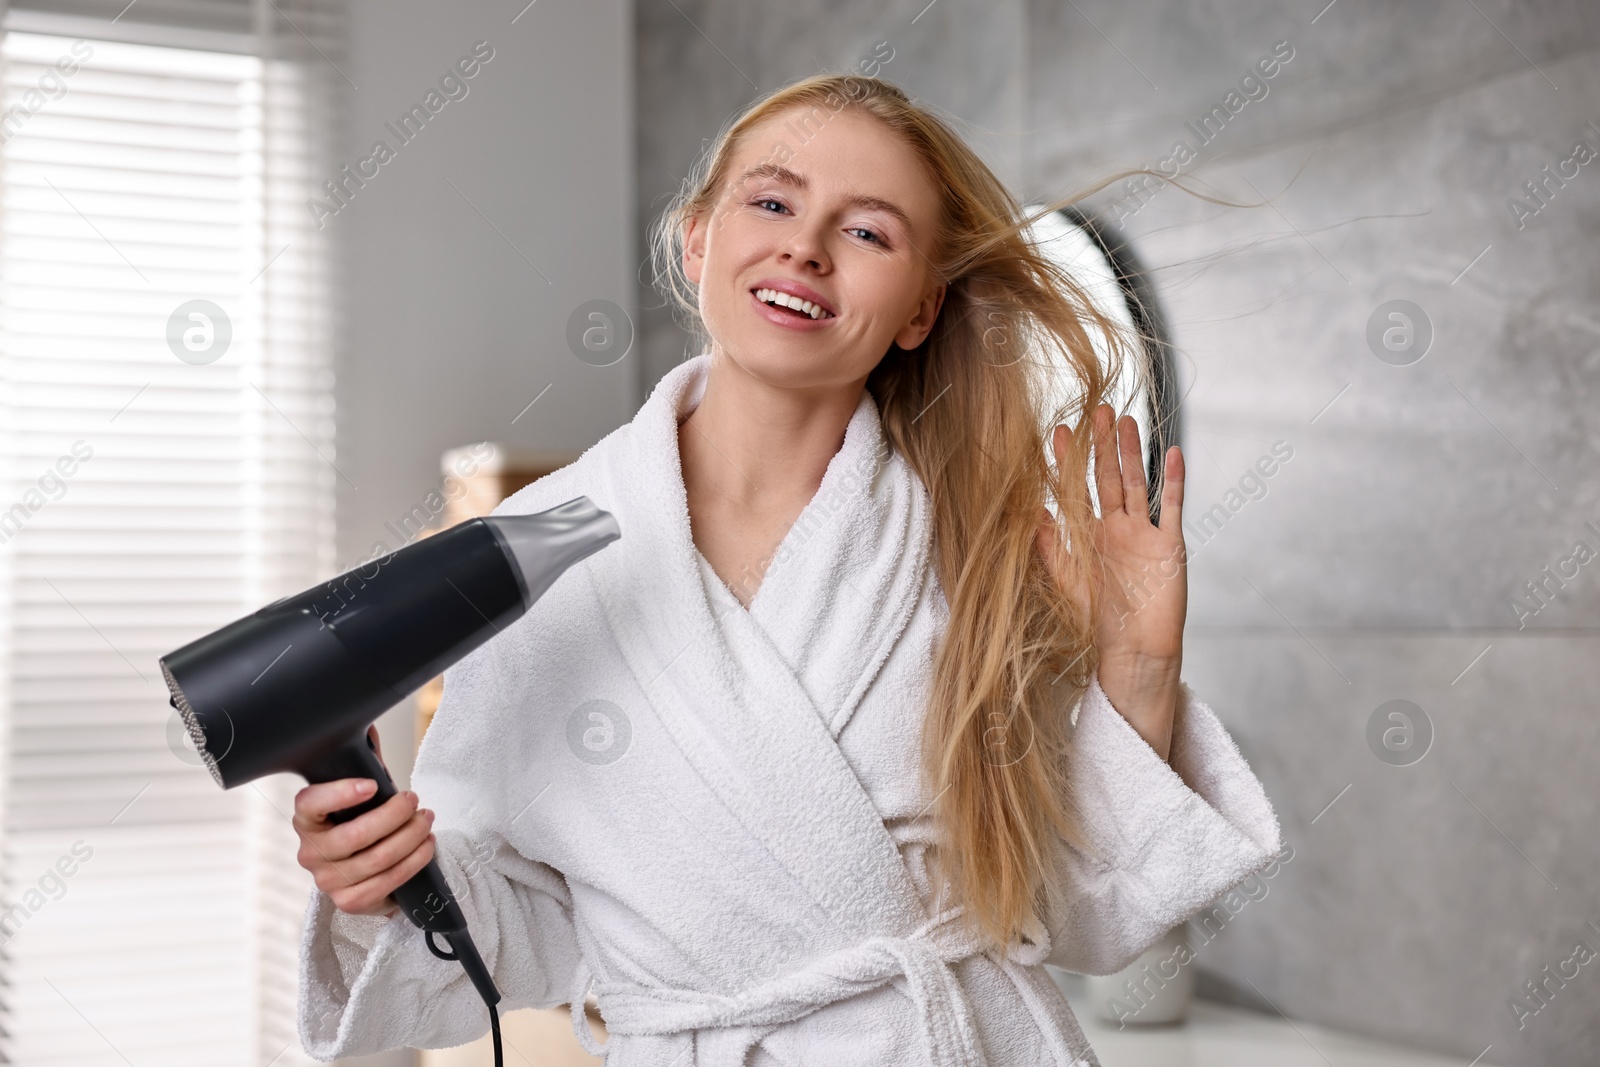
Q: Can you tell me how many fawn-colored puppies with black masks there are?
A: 0